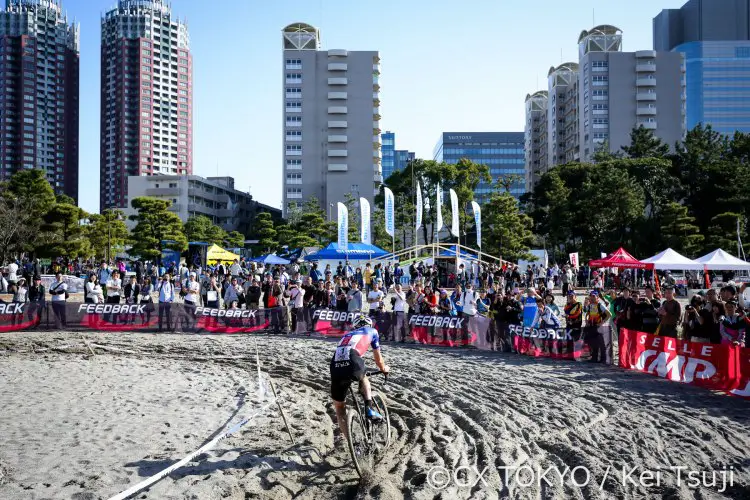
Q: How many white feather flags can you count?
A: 7